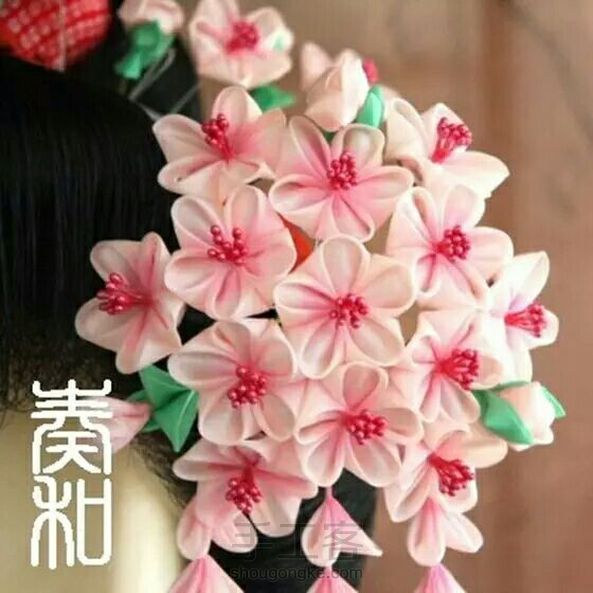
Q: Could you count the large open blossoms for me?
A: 14